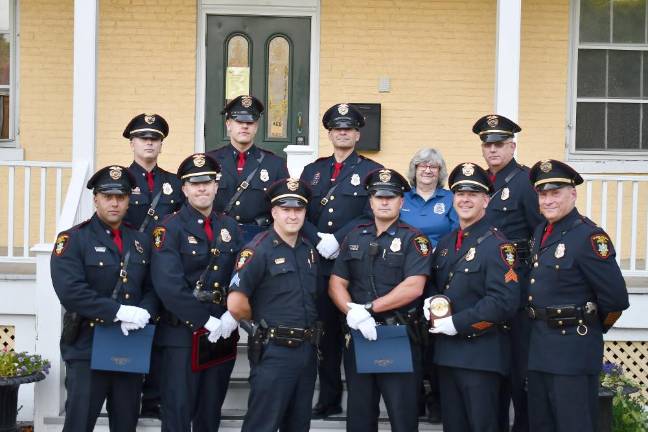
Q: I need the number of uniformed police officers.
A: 10